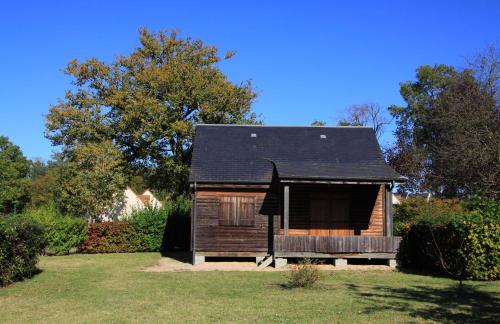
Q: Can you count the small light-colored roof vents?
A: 2